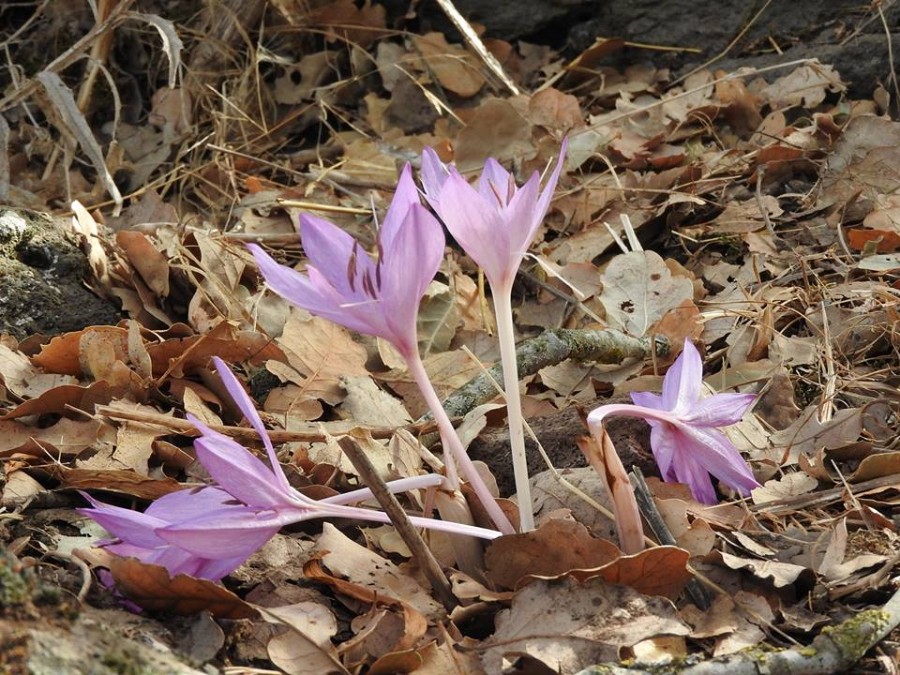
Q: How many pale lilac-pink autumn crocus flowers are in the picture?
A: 5